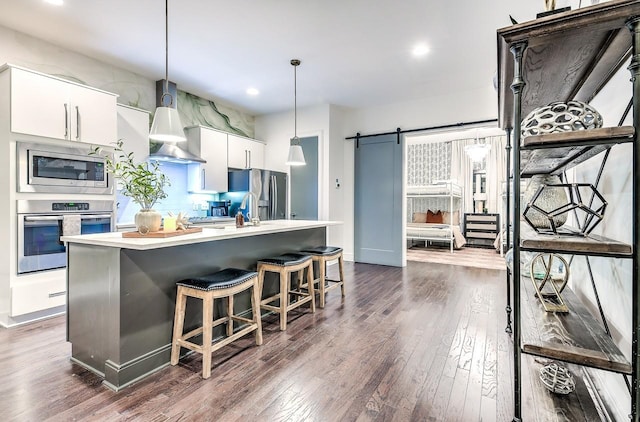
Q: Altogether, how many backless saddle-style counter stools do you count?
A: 3